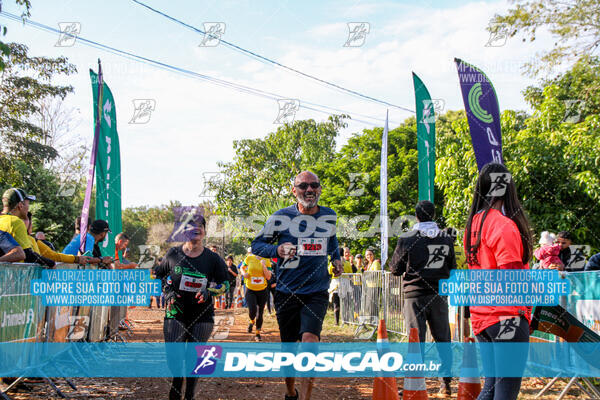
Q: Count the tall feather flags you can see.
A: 5